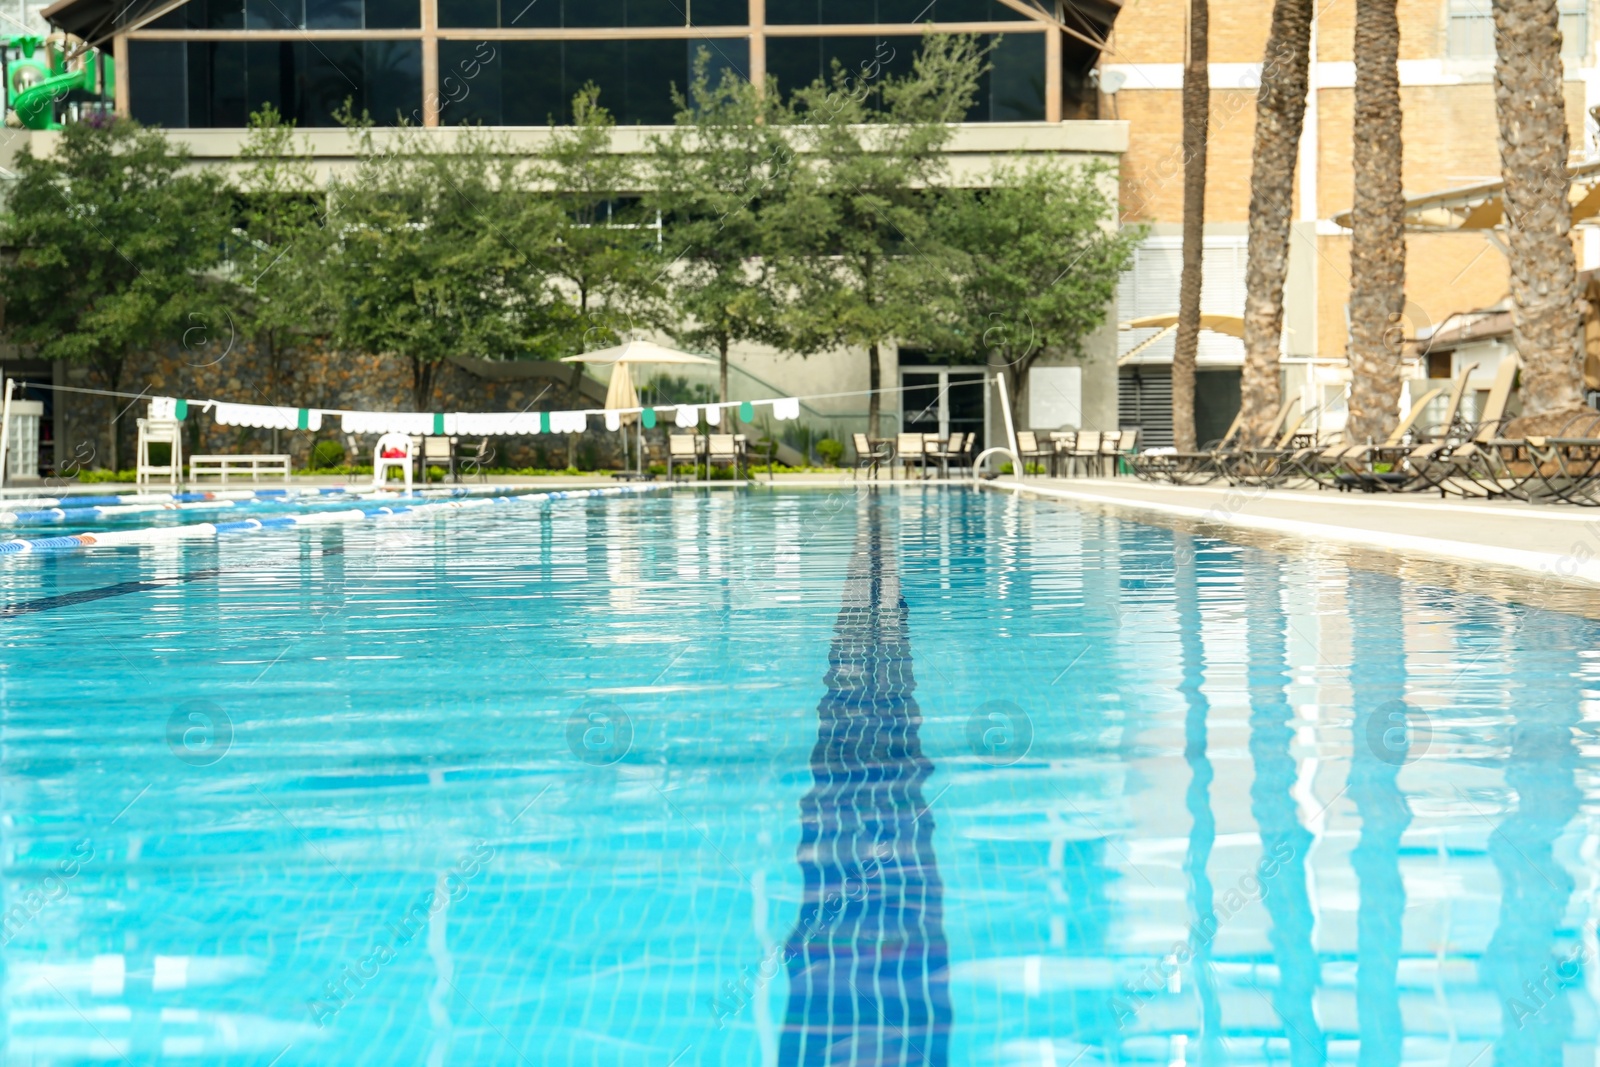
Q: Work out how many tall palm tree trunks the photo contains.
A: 4